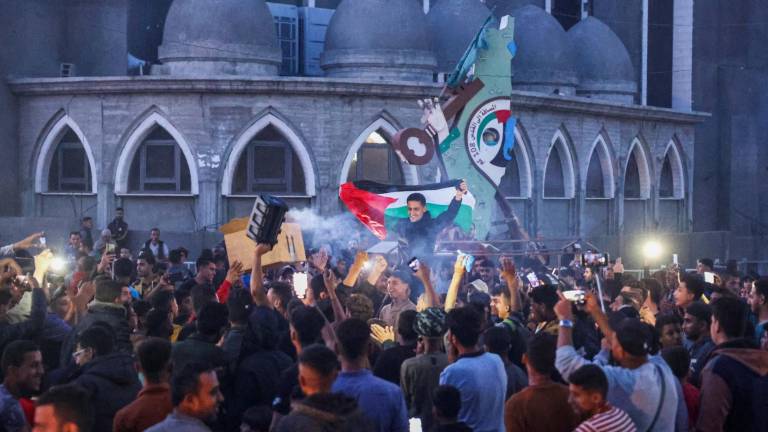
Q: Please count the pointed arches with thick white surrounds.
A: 9